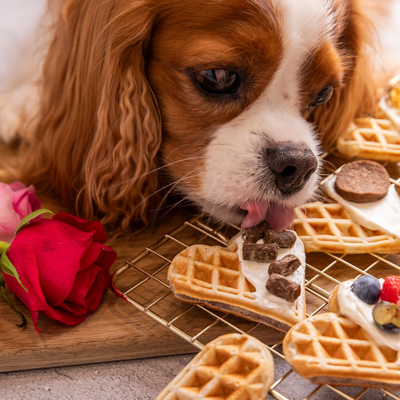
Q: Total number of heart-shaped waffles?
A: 5